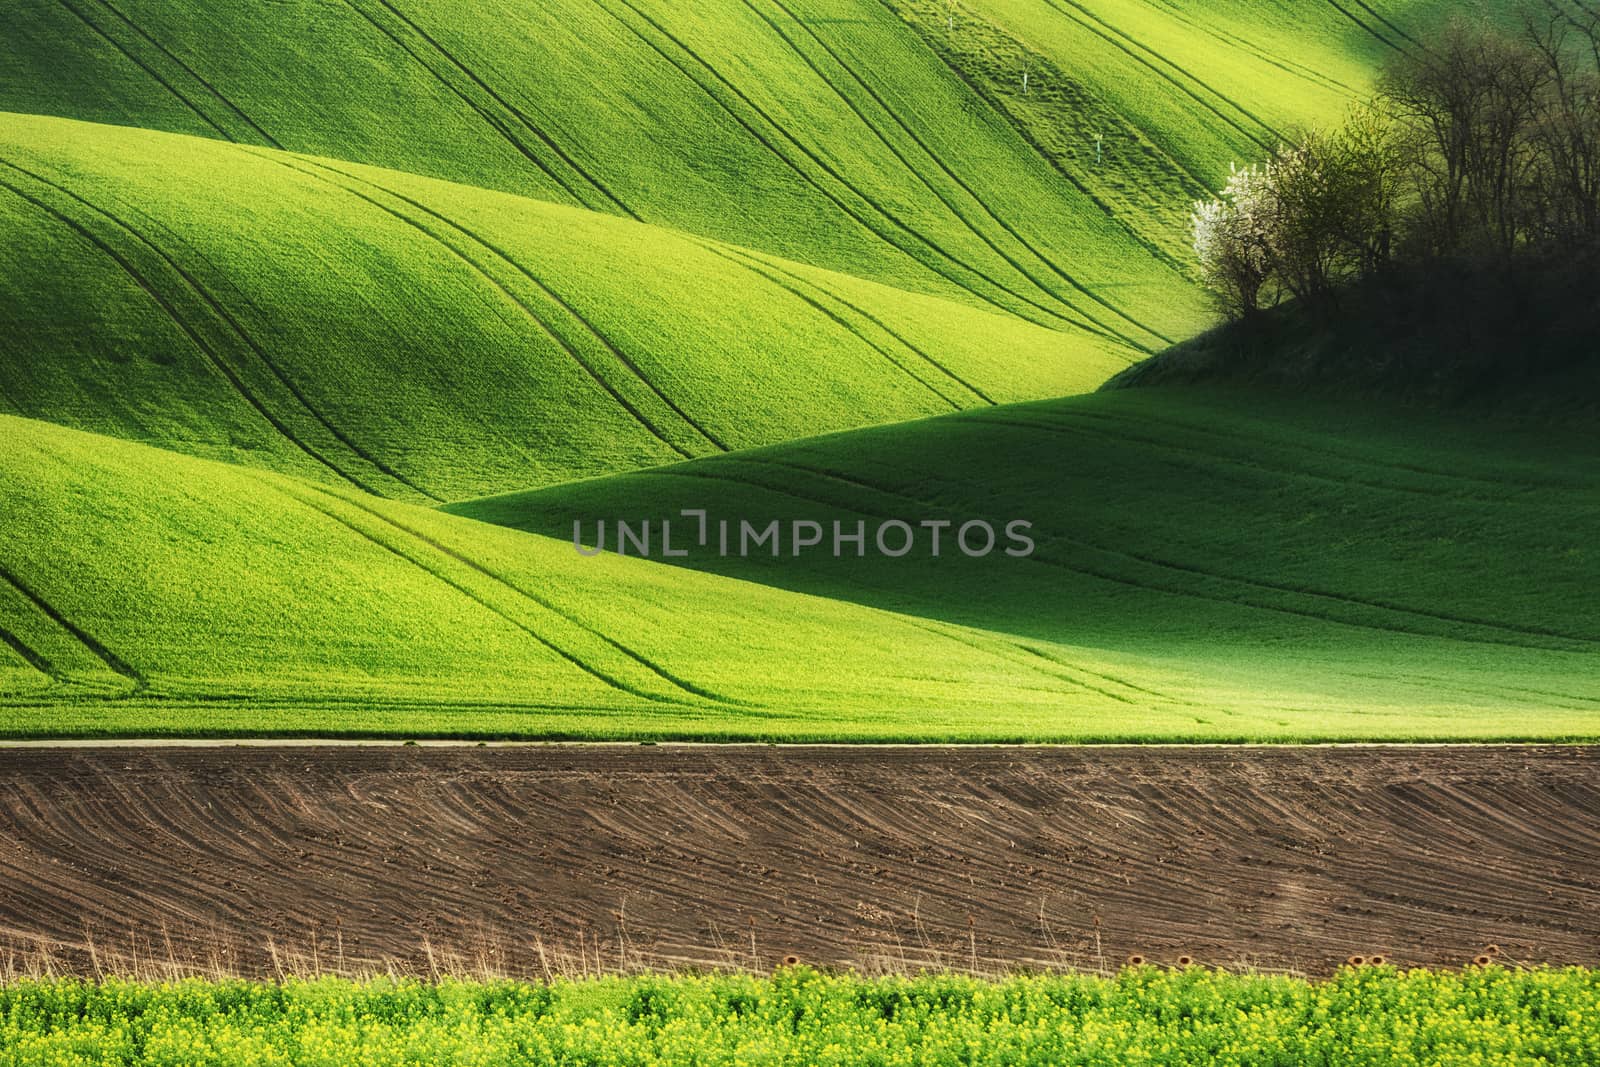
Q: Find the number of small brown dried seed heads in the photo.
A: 7